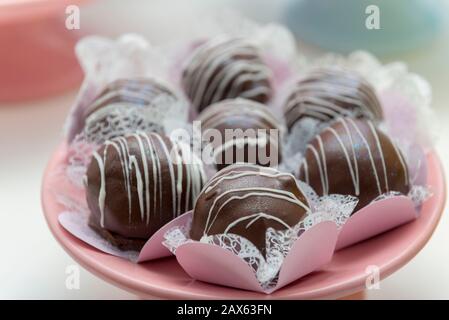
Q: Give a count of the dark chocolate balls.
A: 7